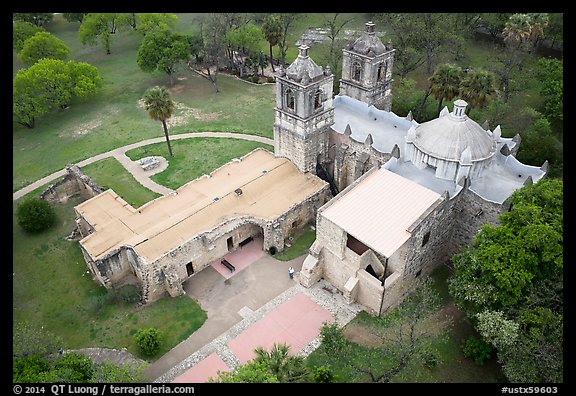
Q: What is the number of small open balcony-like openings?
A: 4